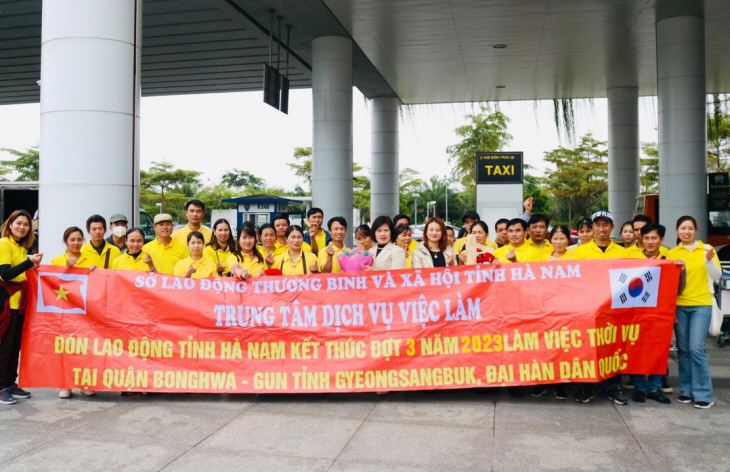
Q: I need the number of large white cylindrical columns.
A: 5